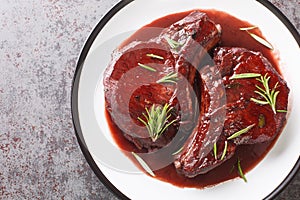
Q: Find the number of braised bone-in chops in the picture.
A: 2